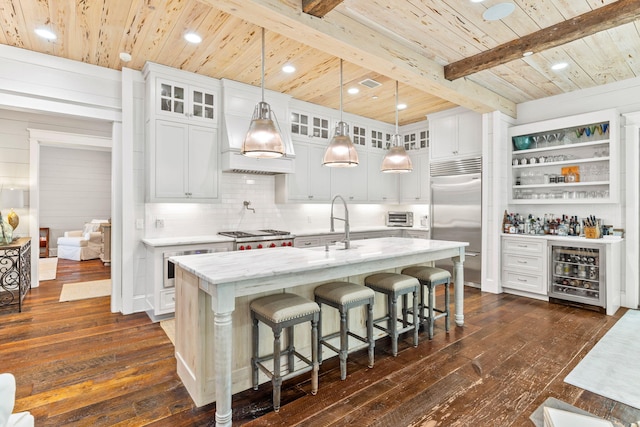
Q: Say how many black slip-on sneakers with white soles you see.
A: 0